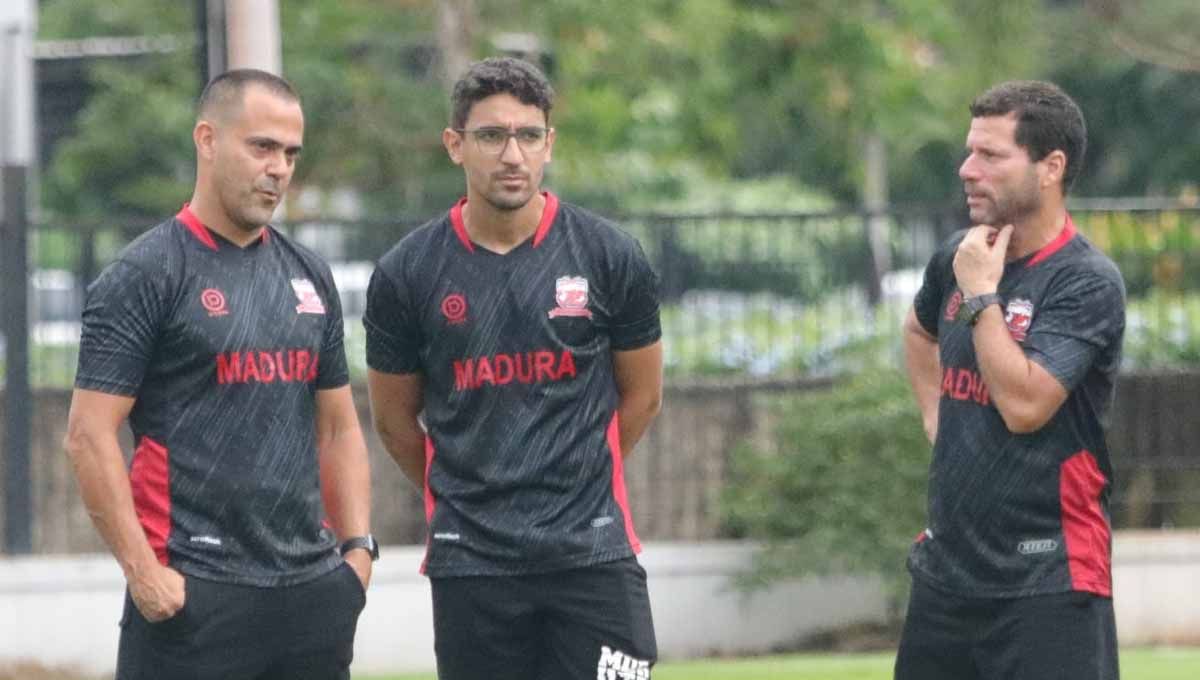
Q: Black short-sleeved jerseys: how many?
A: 3